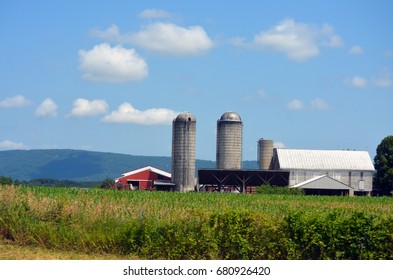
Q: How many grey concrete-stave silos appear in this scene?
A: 3